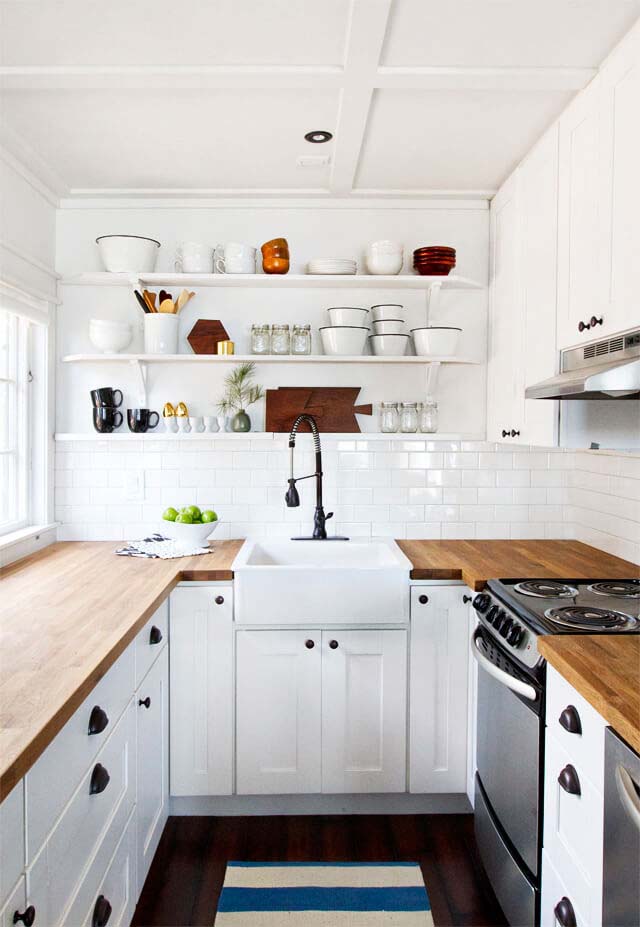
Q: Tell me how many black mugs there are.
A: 3